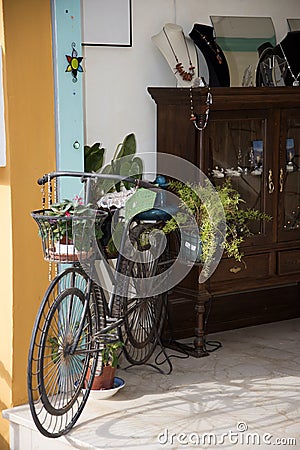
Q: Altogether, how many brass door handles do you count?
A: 2